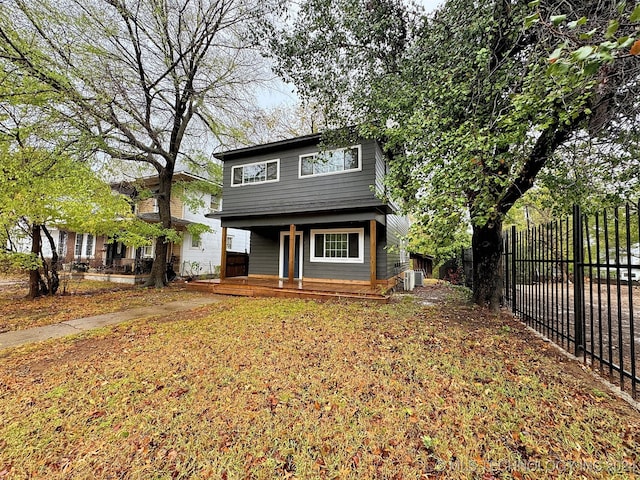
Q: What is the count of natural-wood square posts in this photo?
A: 3